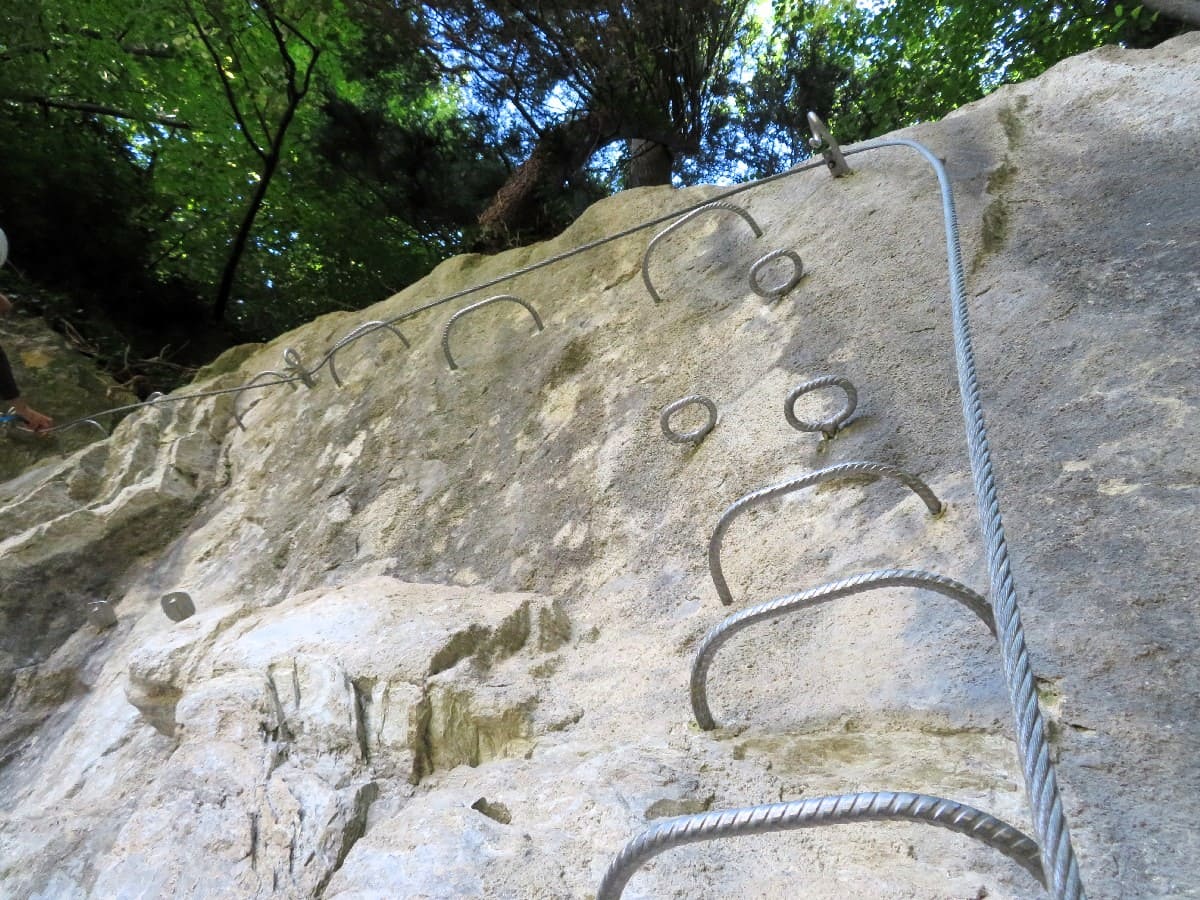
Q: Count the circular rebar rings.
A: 3